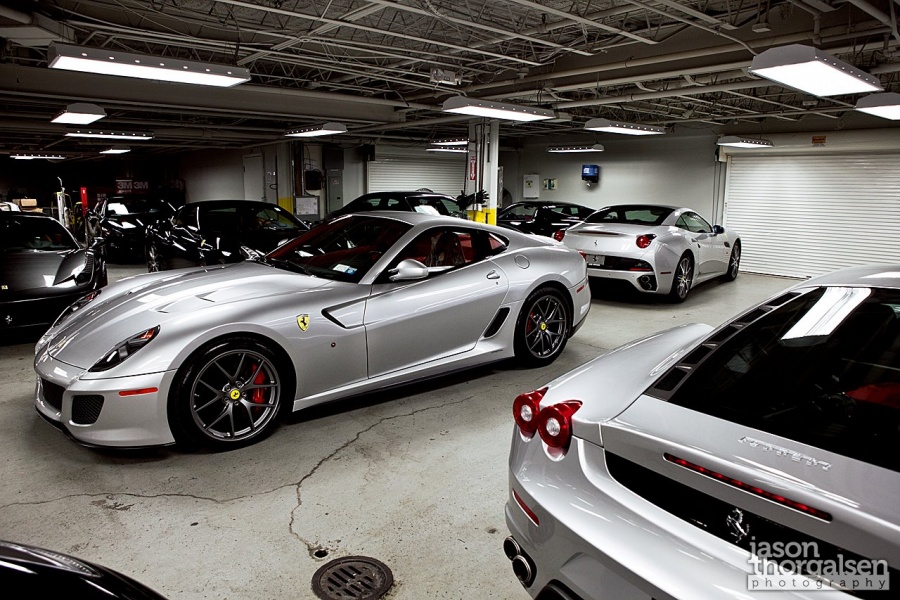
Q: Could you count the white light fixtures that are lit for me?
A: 14